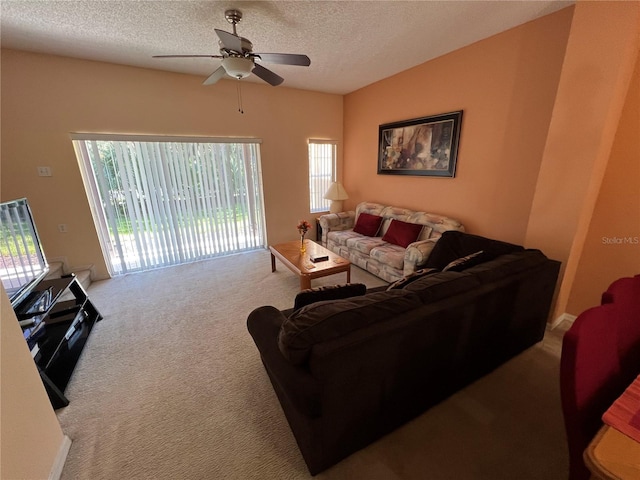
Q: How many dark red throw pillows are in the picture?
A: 2